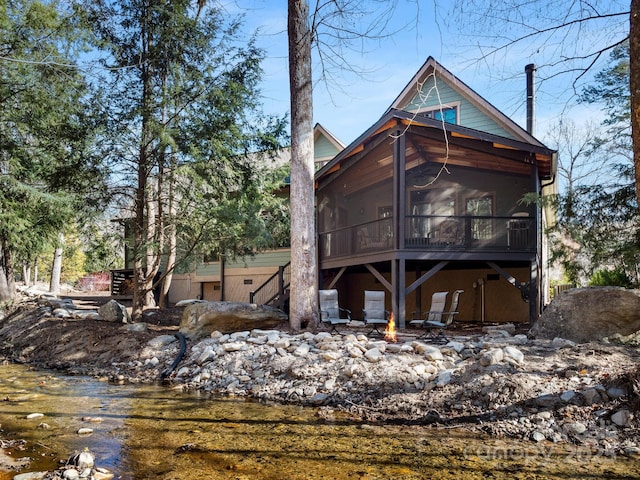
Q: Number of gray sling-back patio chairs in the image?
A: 4